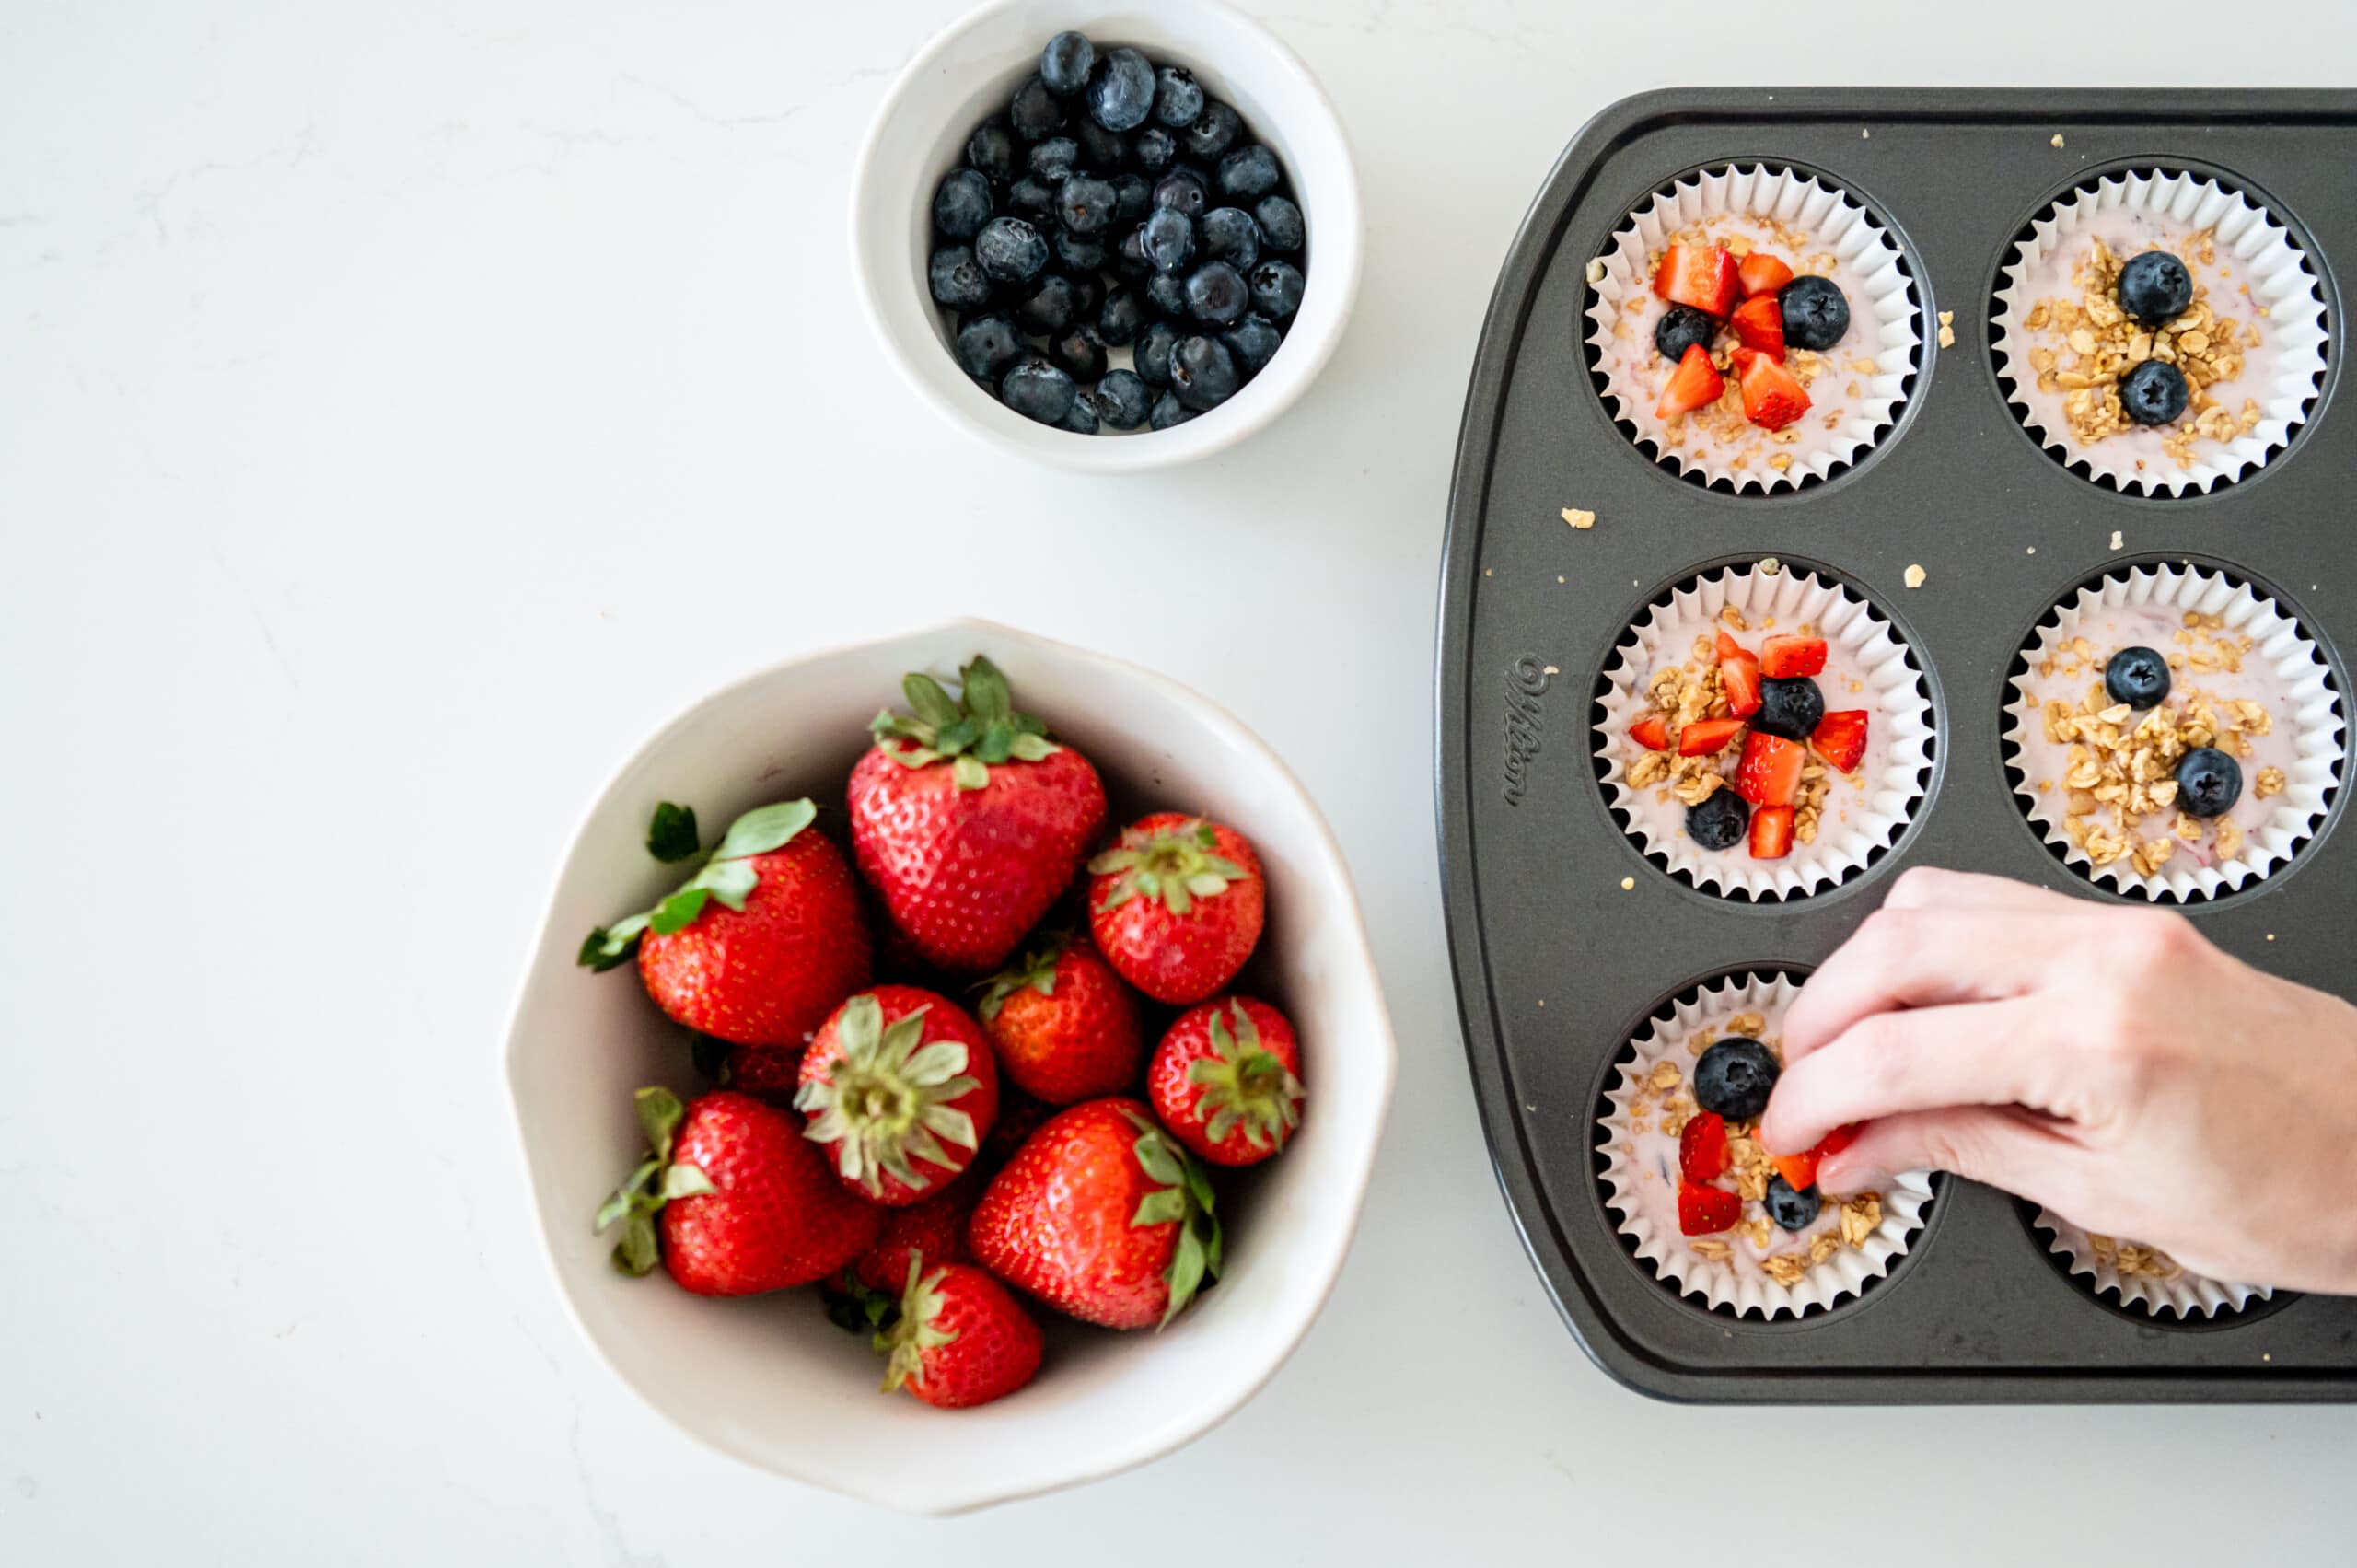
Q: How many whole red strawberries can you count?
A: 9